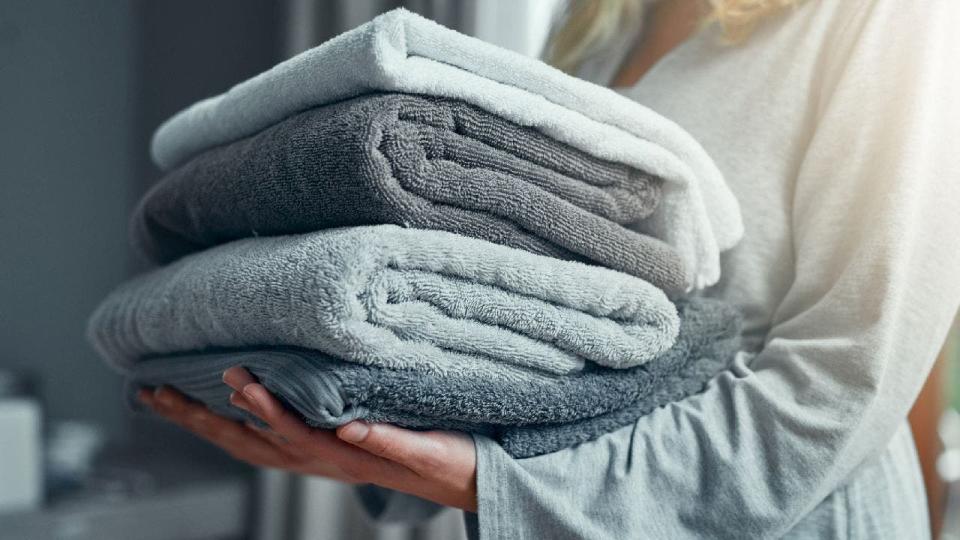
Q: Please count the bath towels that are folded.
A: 4